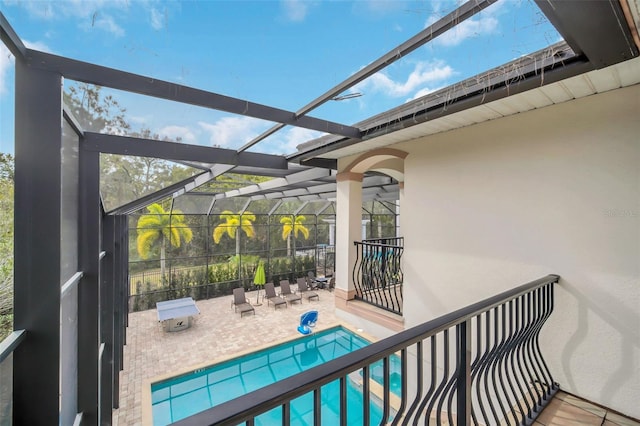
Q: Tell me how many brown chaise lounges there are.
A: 4